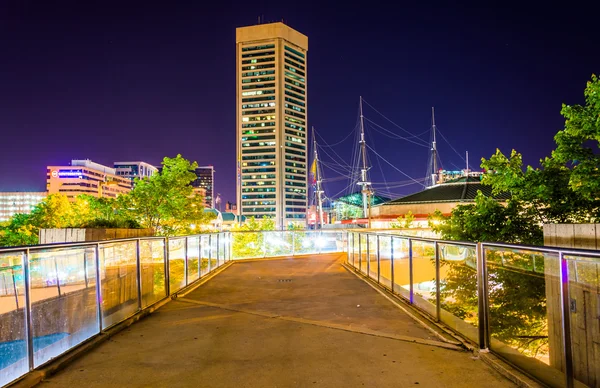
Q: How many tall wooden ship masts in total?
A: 3